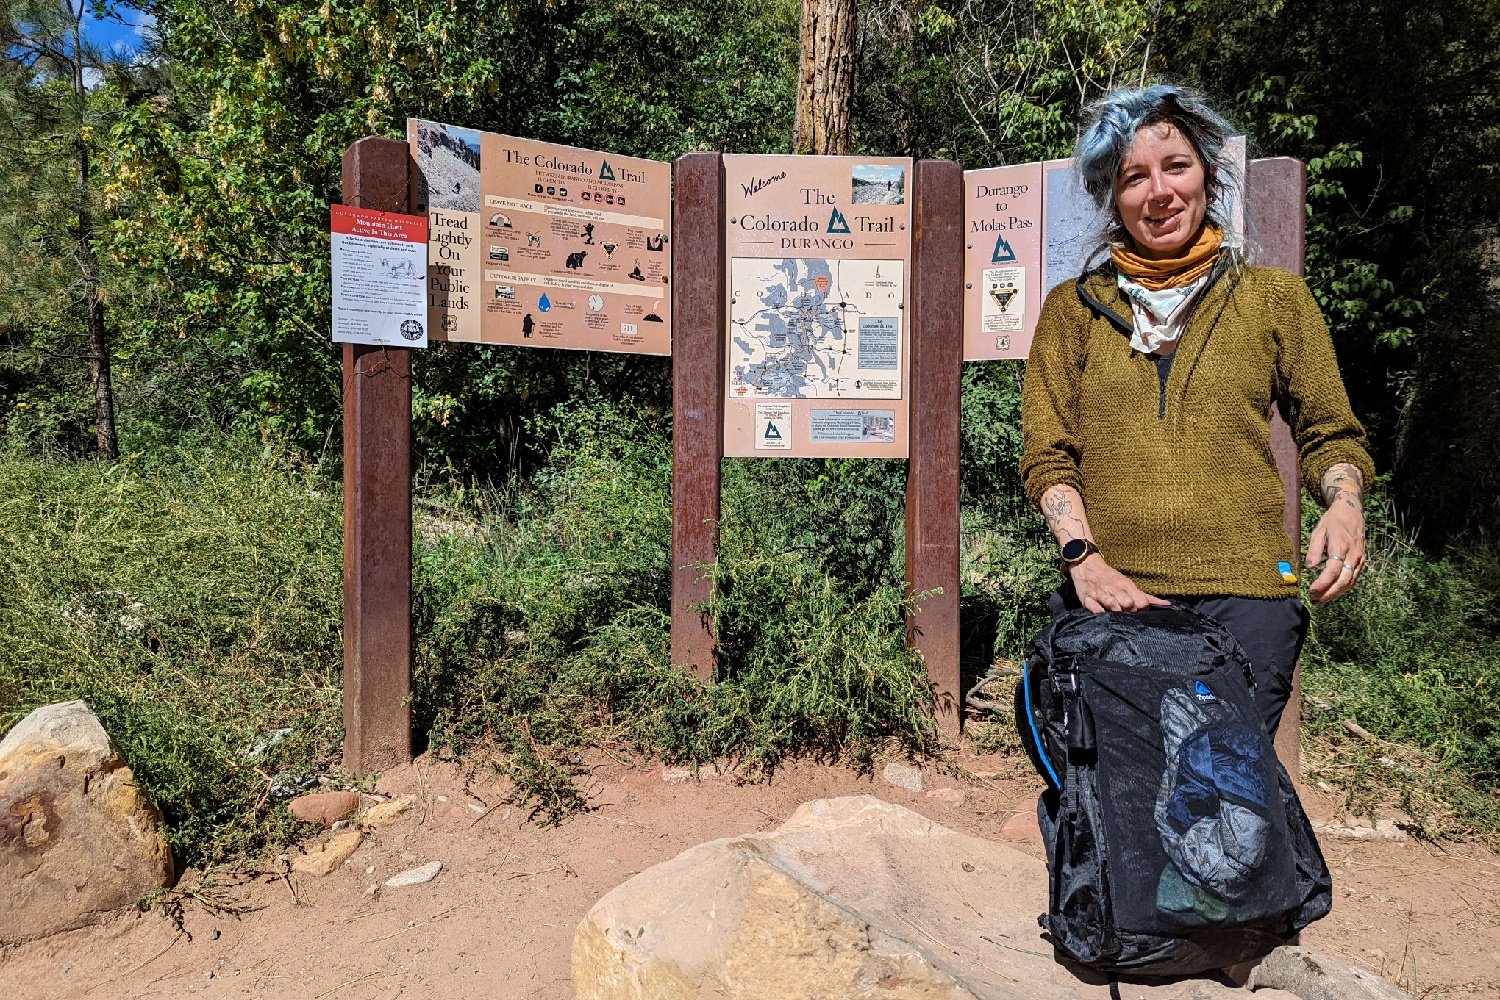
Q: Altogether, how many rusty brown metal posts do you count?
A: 4